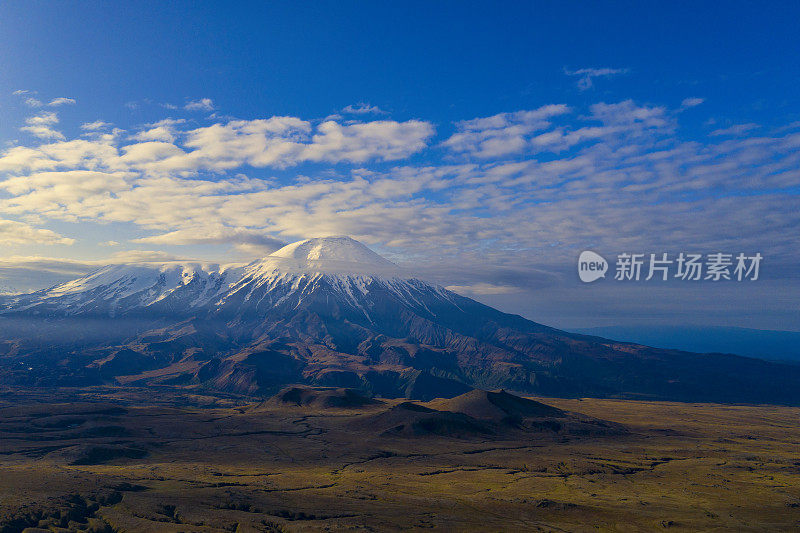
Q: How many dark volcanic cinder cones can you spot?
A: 3